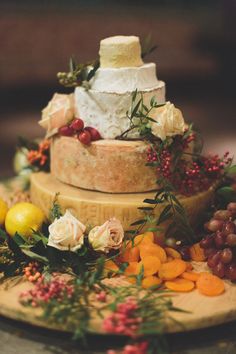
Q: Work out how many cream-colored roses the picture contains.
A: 4